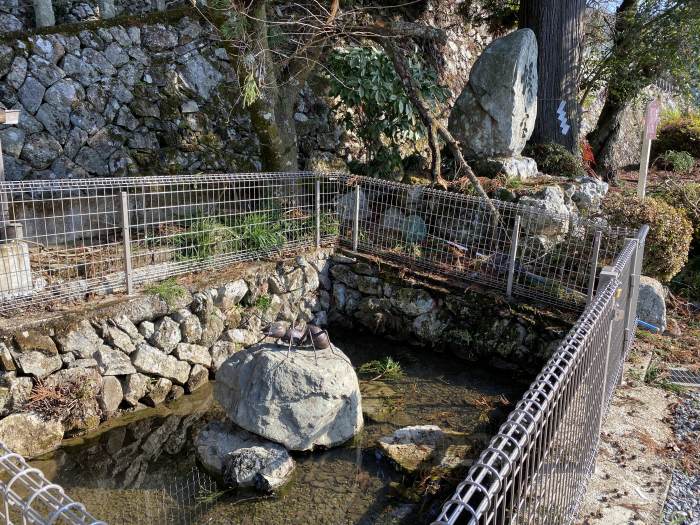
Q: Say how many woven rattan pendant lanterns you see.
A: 0